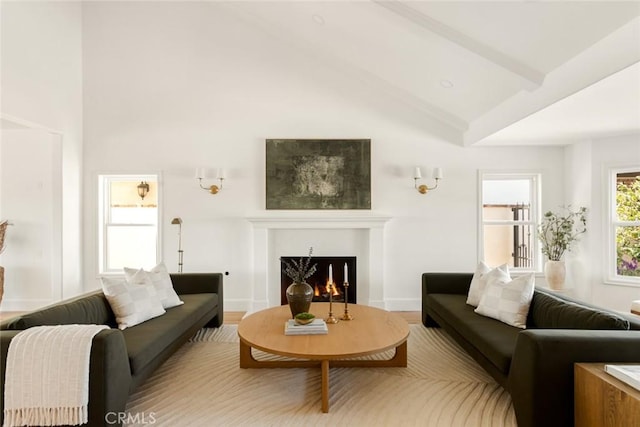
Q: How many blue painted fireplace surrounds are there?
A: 0